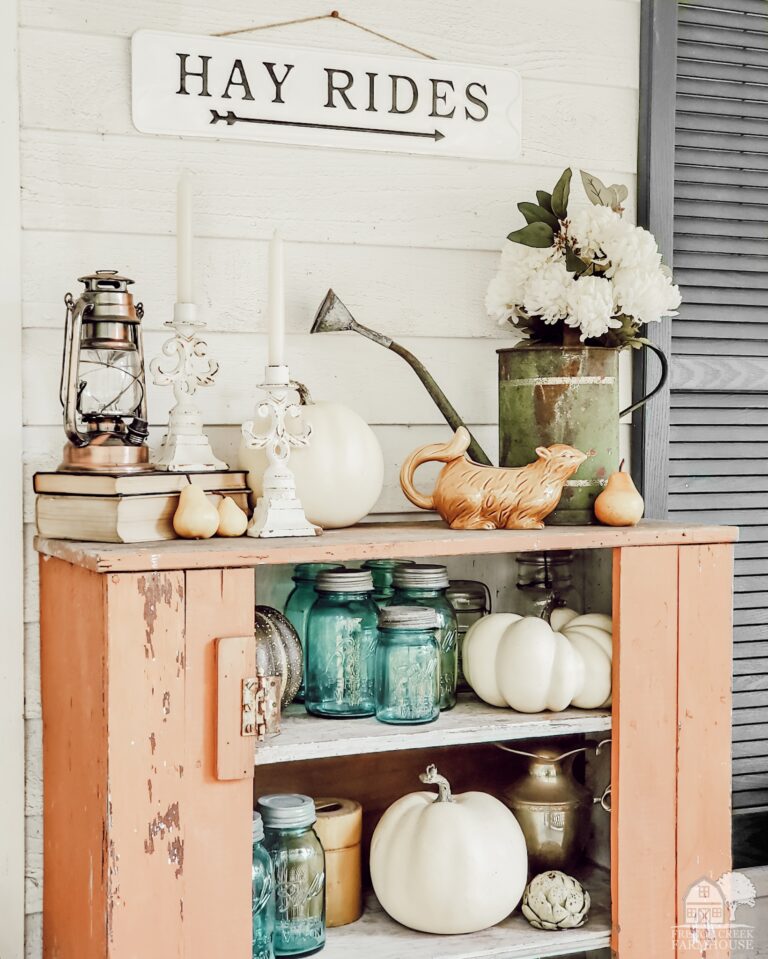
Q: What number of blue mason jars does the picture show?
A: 7